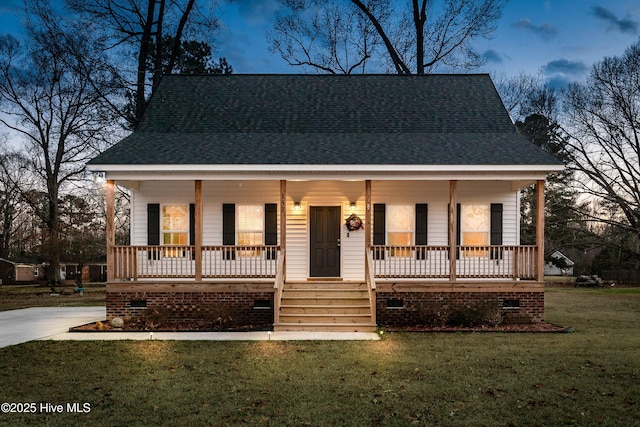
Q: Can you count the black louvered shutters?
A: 8